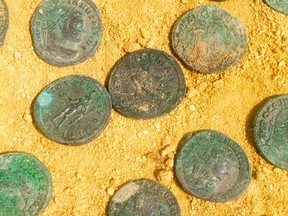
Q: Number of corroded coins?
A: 10